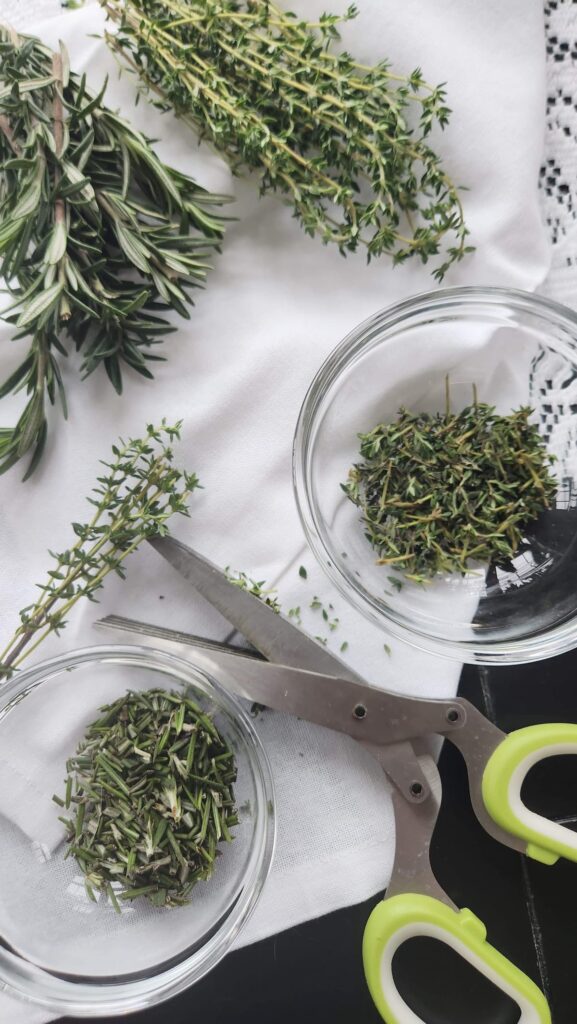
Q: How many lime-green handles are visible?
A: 2